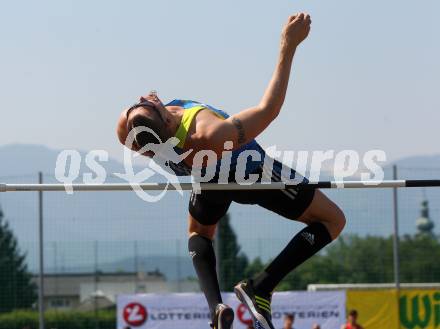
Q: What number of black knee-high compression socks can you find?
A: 2